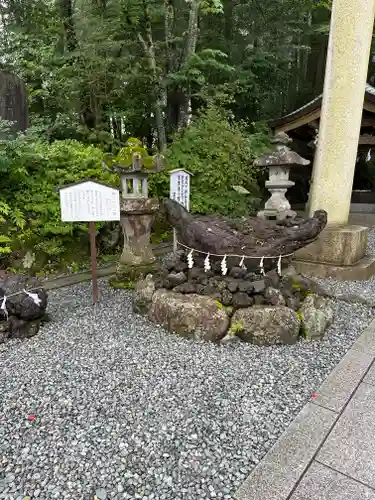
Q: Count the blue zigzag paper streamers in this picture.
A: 0